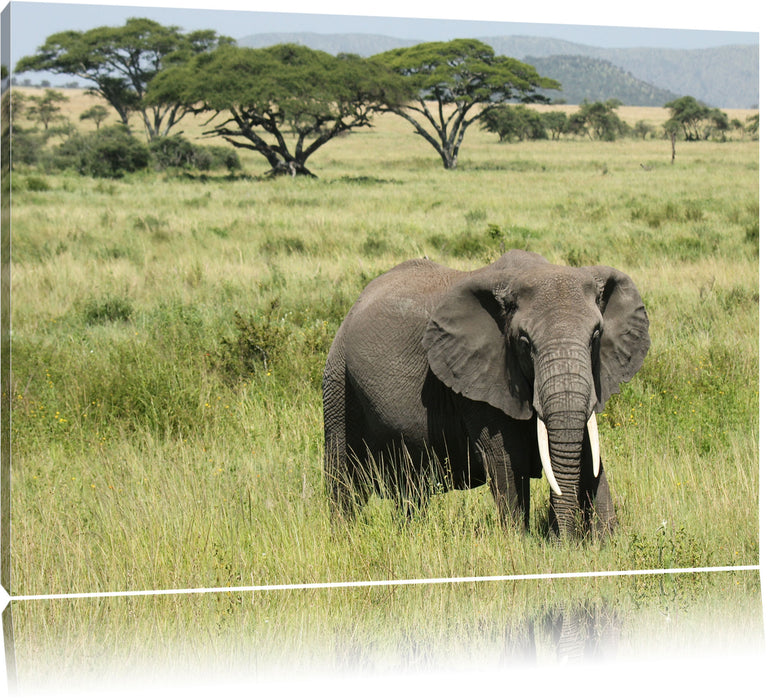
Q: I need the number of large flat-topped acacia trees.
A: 3